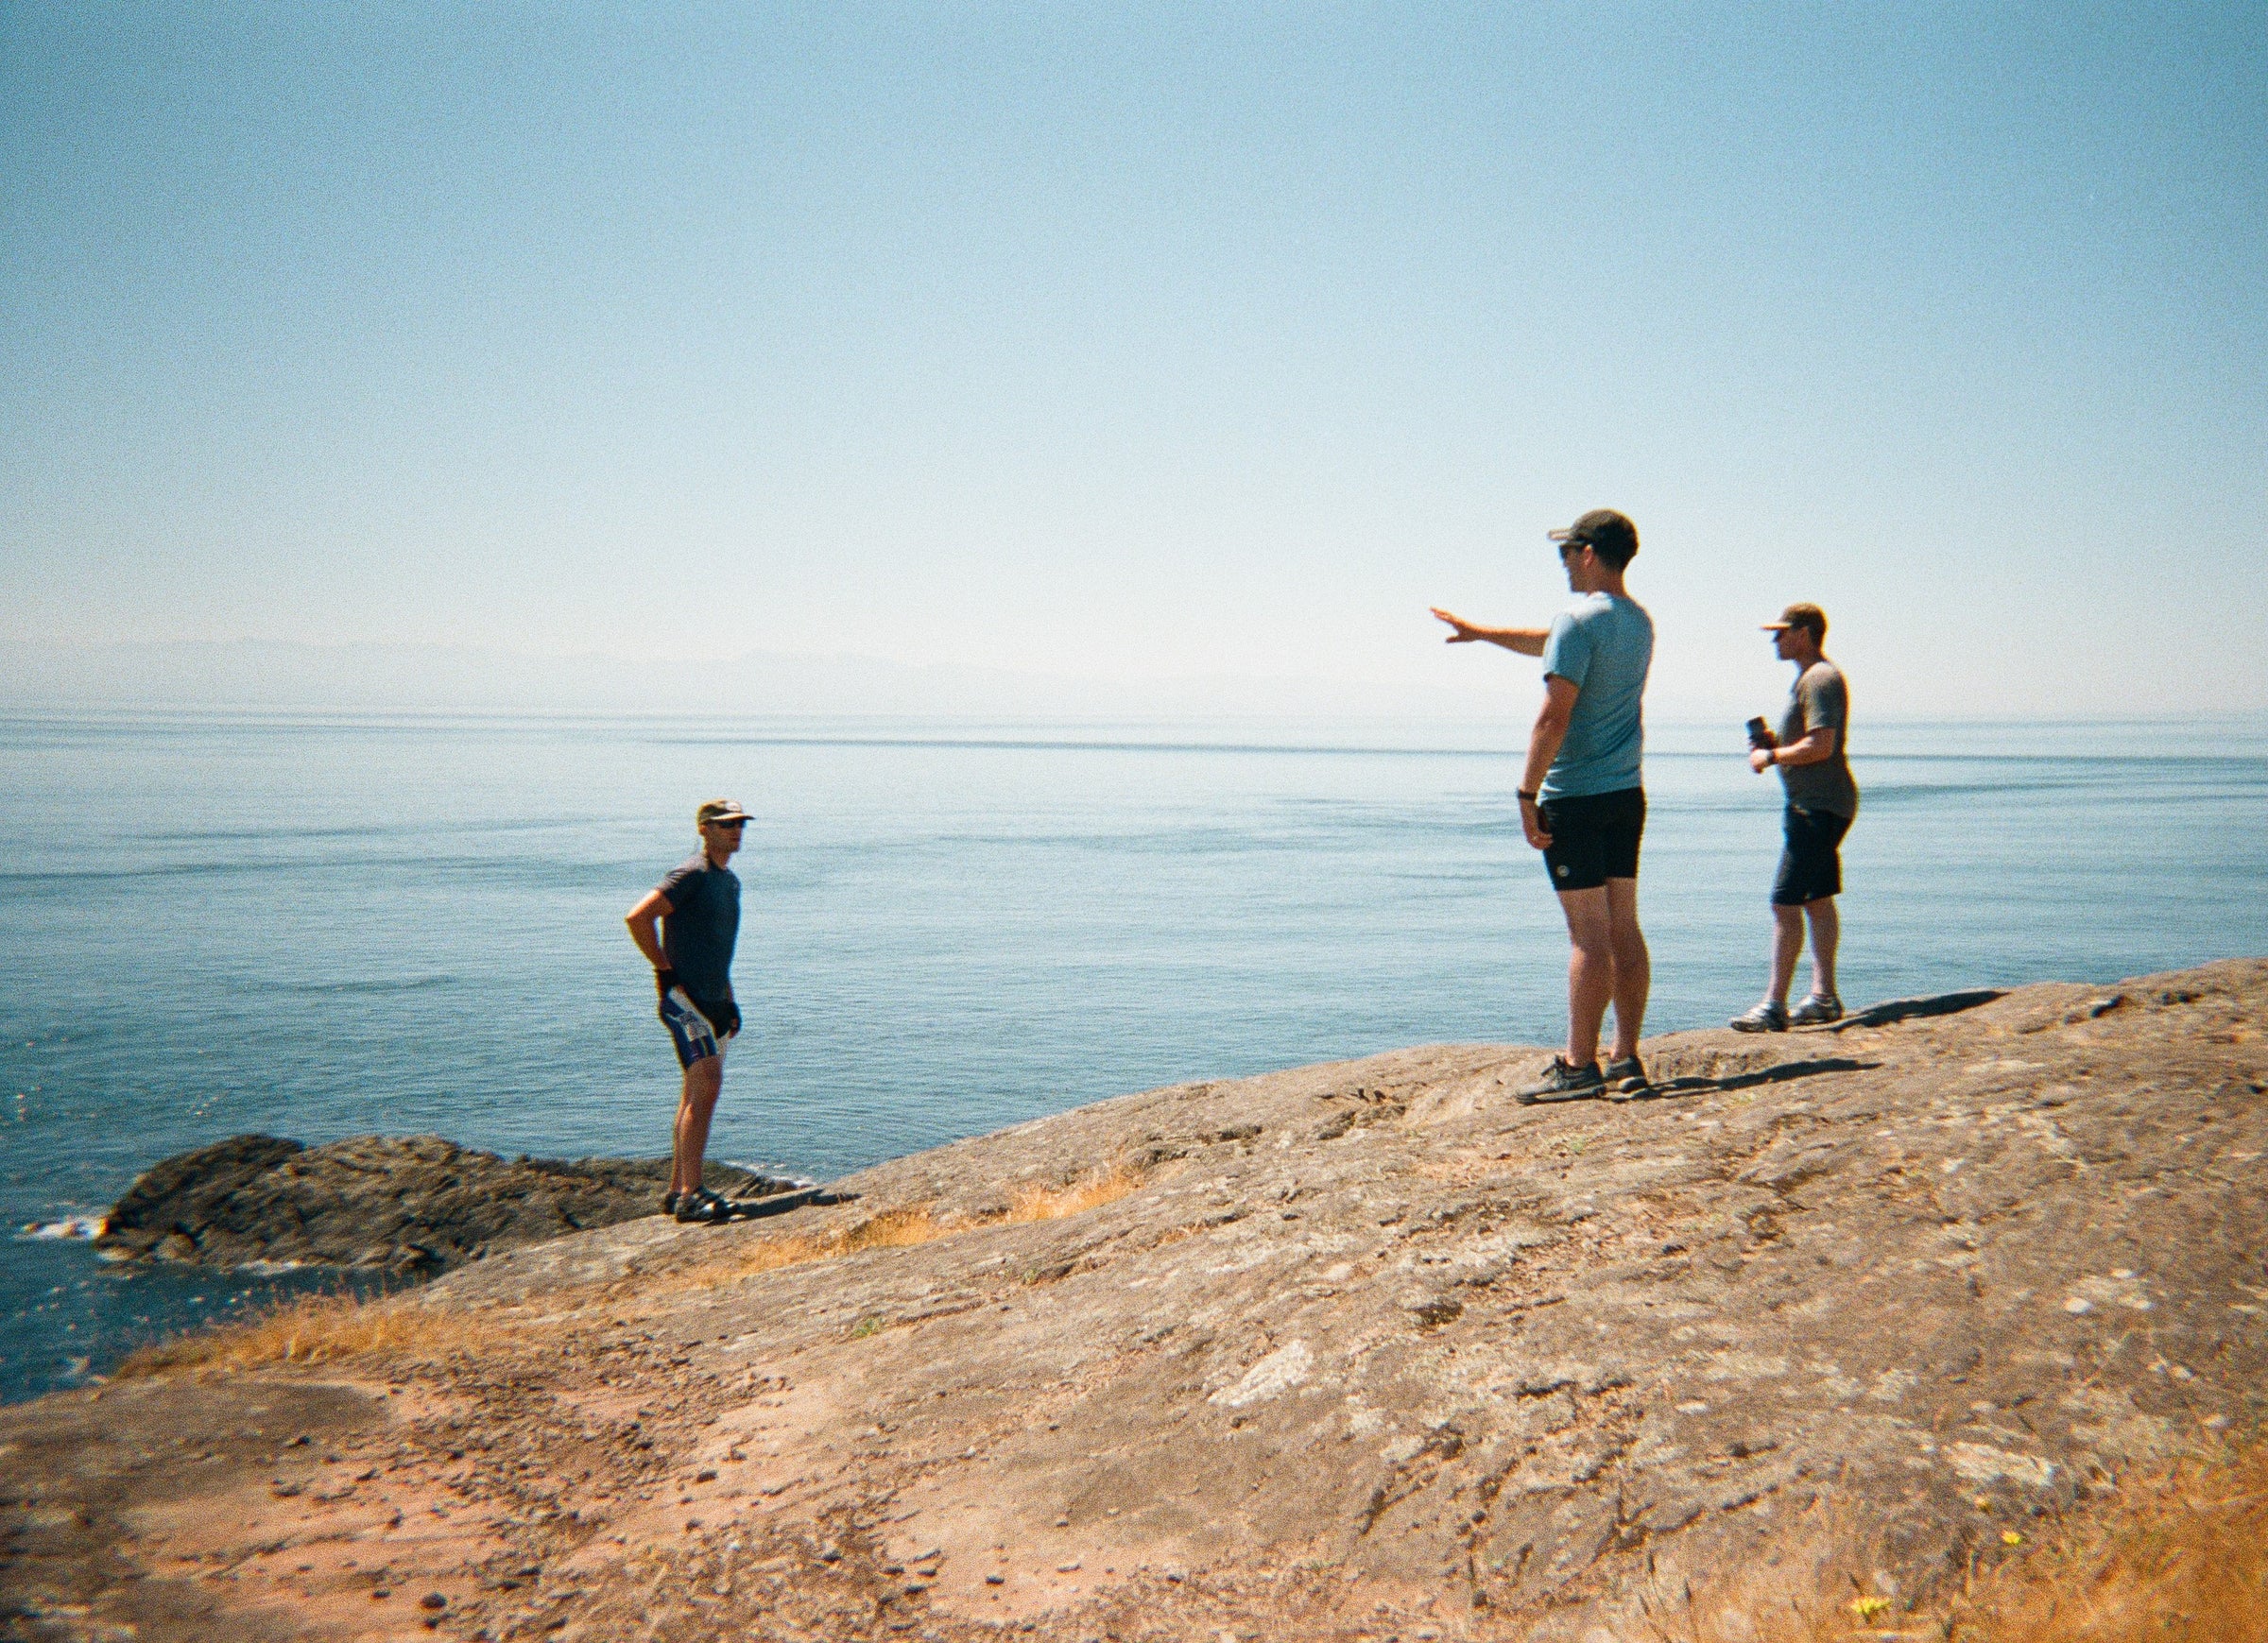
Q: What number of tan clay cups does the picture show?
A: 0